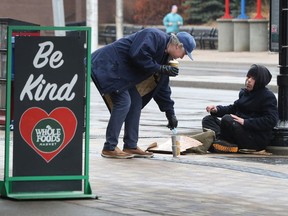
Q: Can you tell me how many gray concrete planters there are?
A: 3